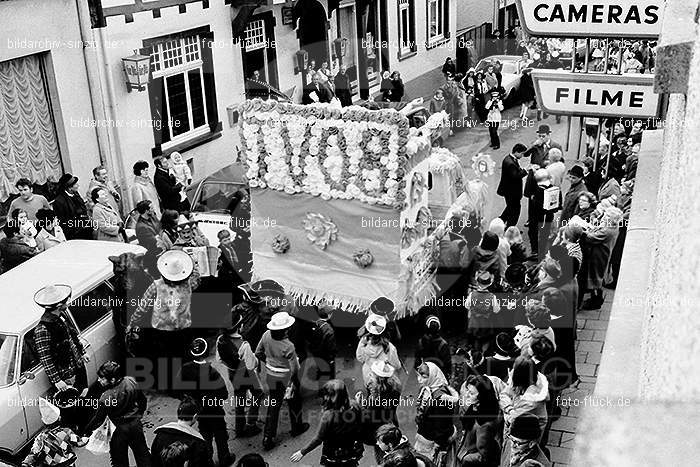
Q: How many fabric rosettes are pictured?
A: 3